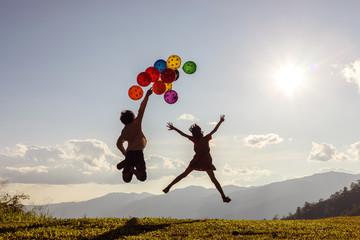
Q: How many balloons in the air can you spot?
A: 11